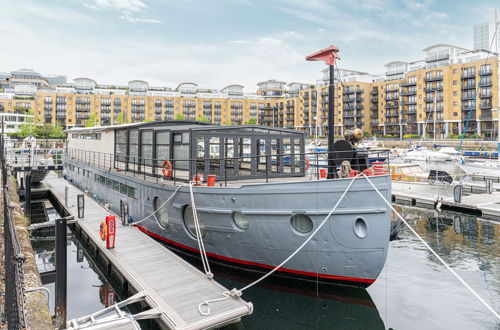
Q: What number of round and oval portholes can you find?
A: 5